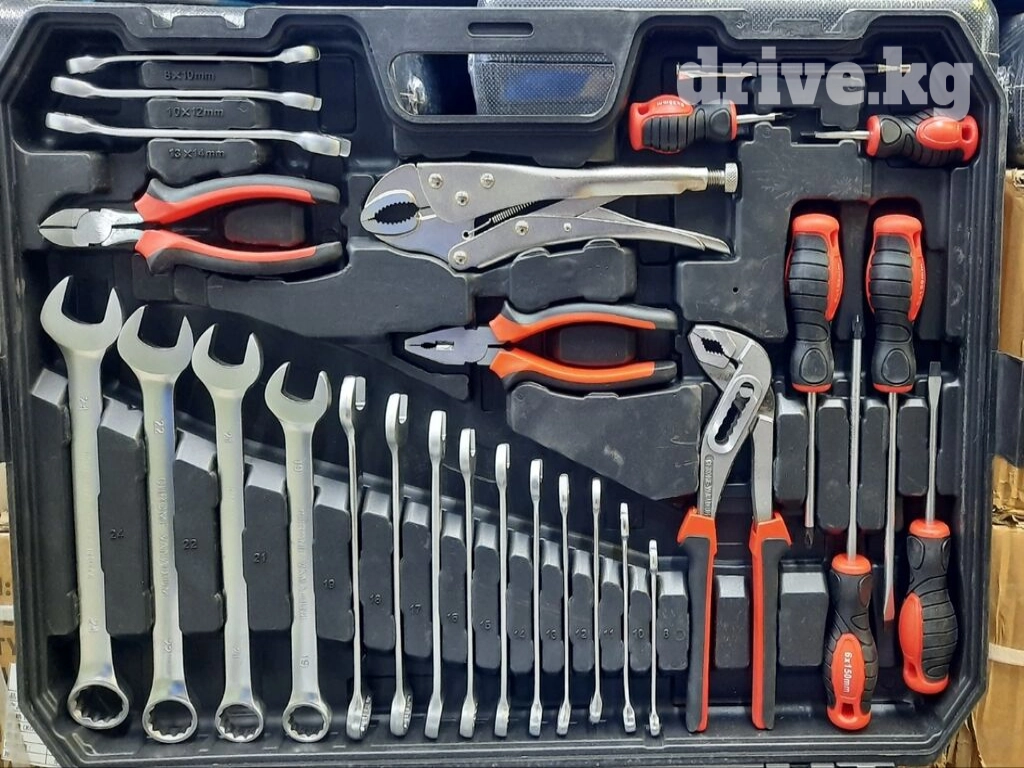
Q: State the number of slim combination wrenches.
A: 10